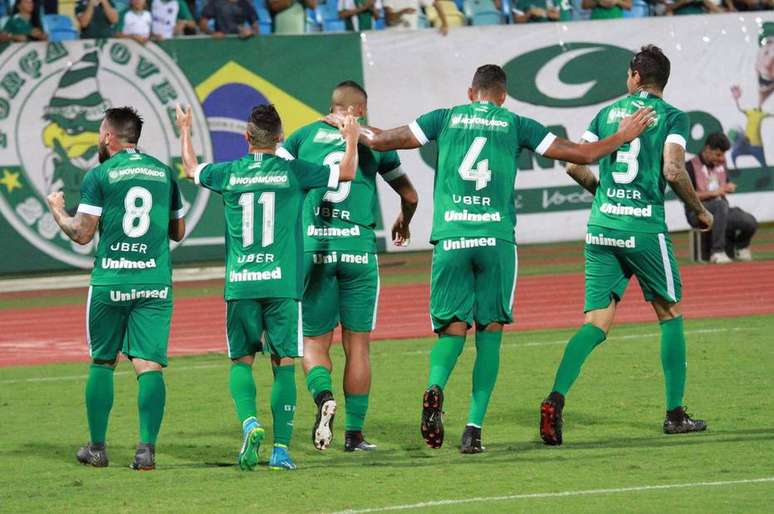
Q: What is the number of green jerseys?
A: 5